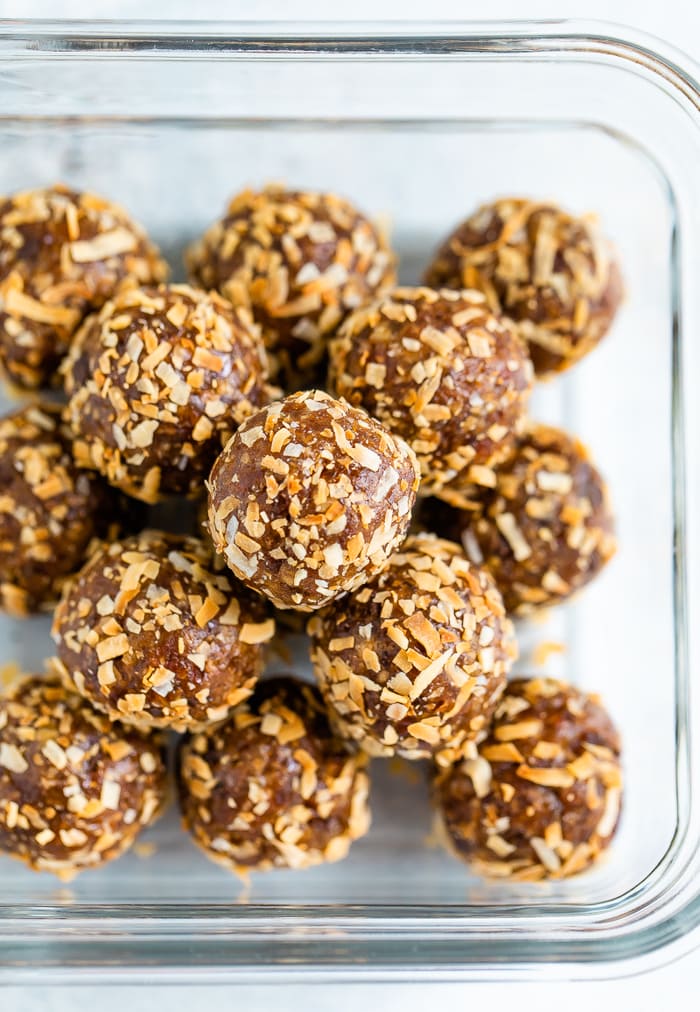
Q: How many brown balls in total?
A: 13